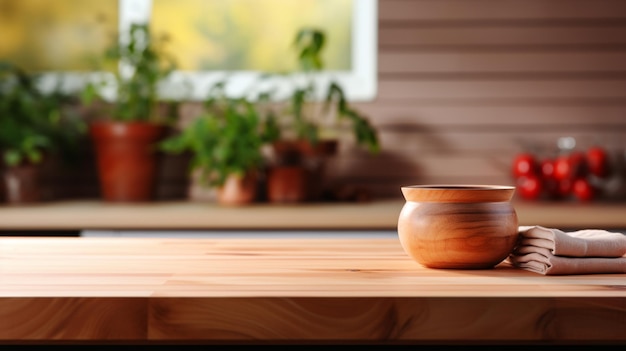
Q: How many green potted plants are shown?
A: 4